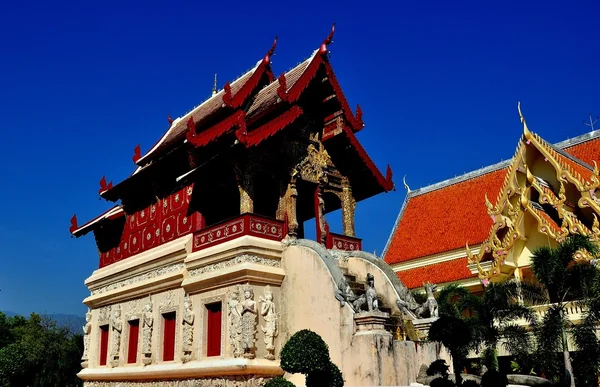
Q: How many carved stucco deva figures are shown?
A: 7